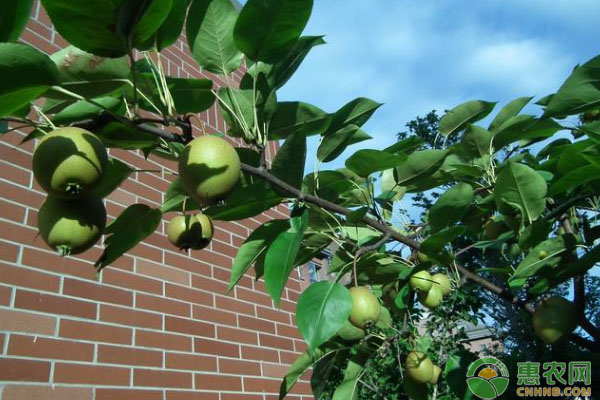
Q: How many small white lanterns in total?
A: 0